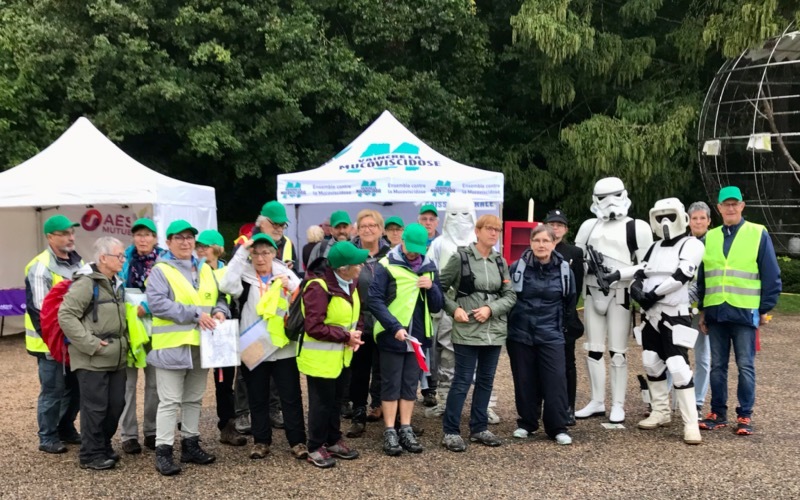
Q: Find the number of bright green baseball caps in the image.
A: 12